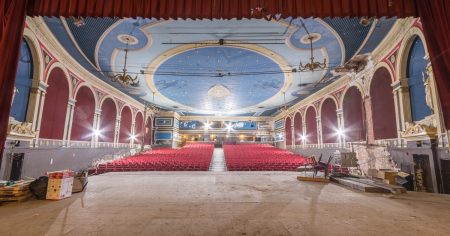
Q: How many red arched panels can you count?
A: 12